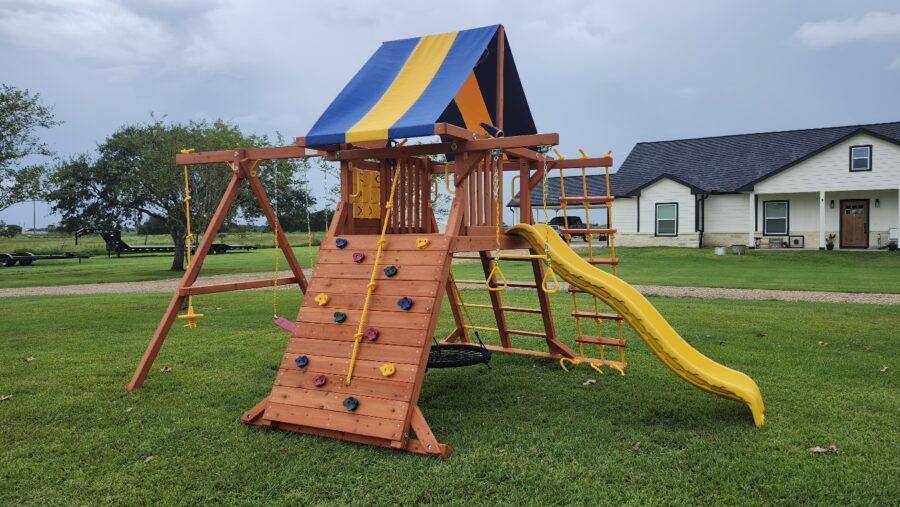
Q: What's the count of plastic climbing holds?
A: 12